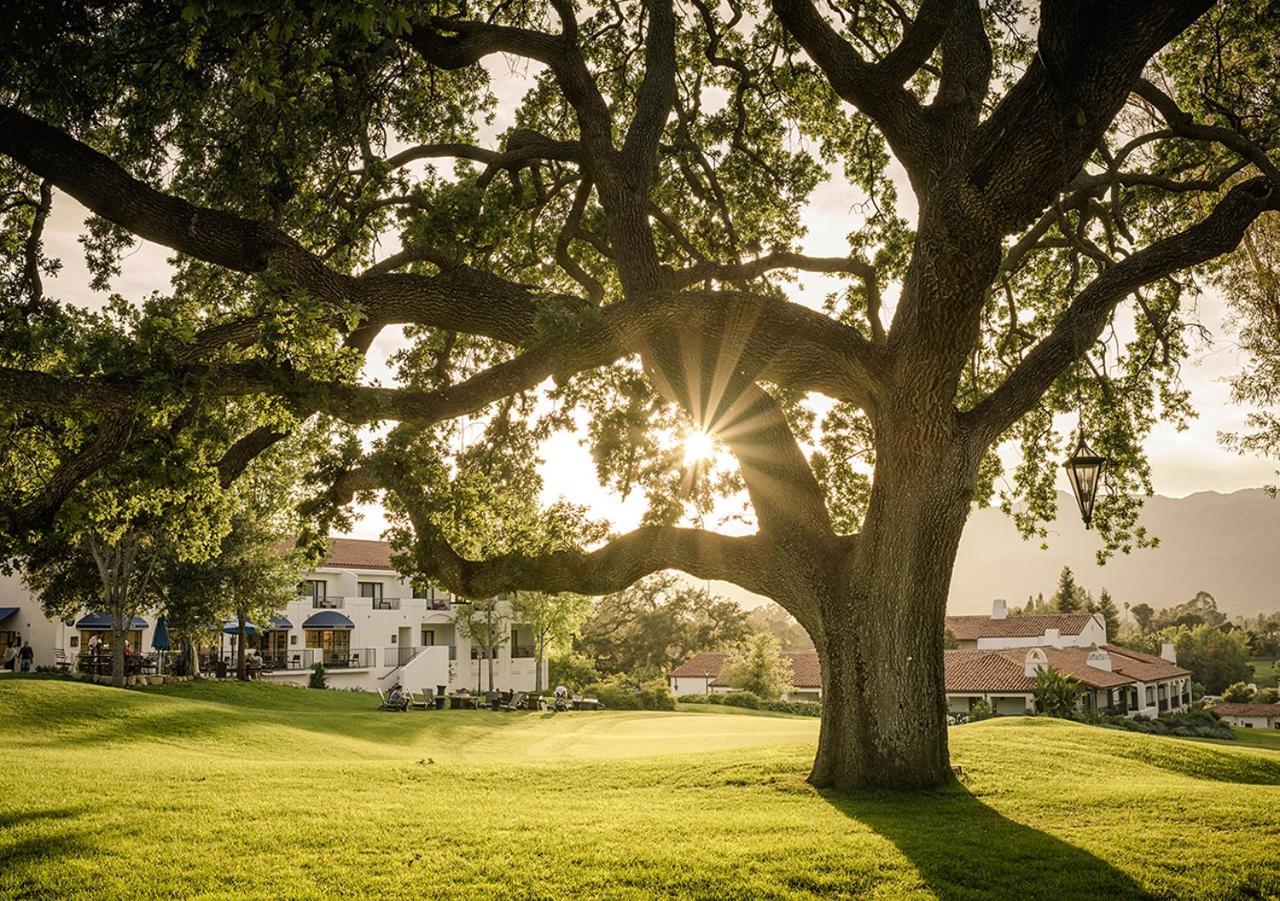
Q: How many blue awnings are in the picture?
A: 4